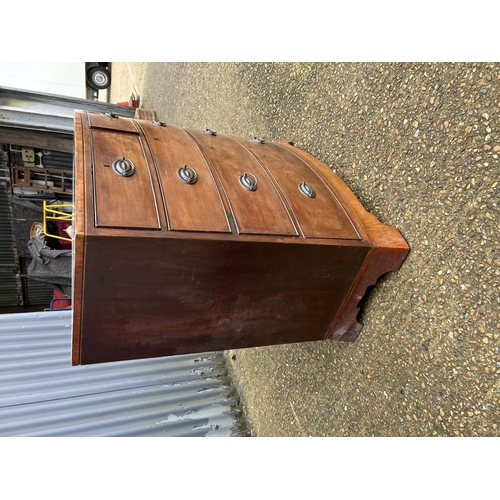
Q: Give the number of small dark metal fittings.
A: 8